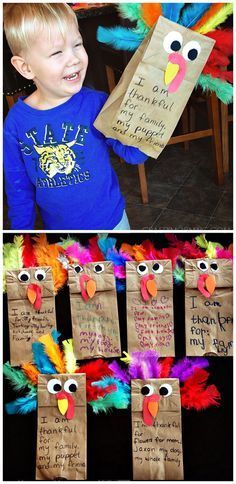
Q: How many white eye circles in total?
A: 14